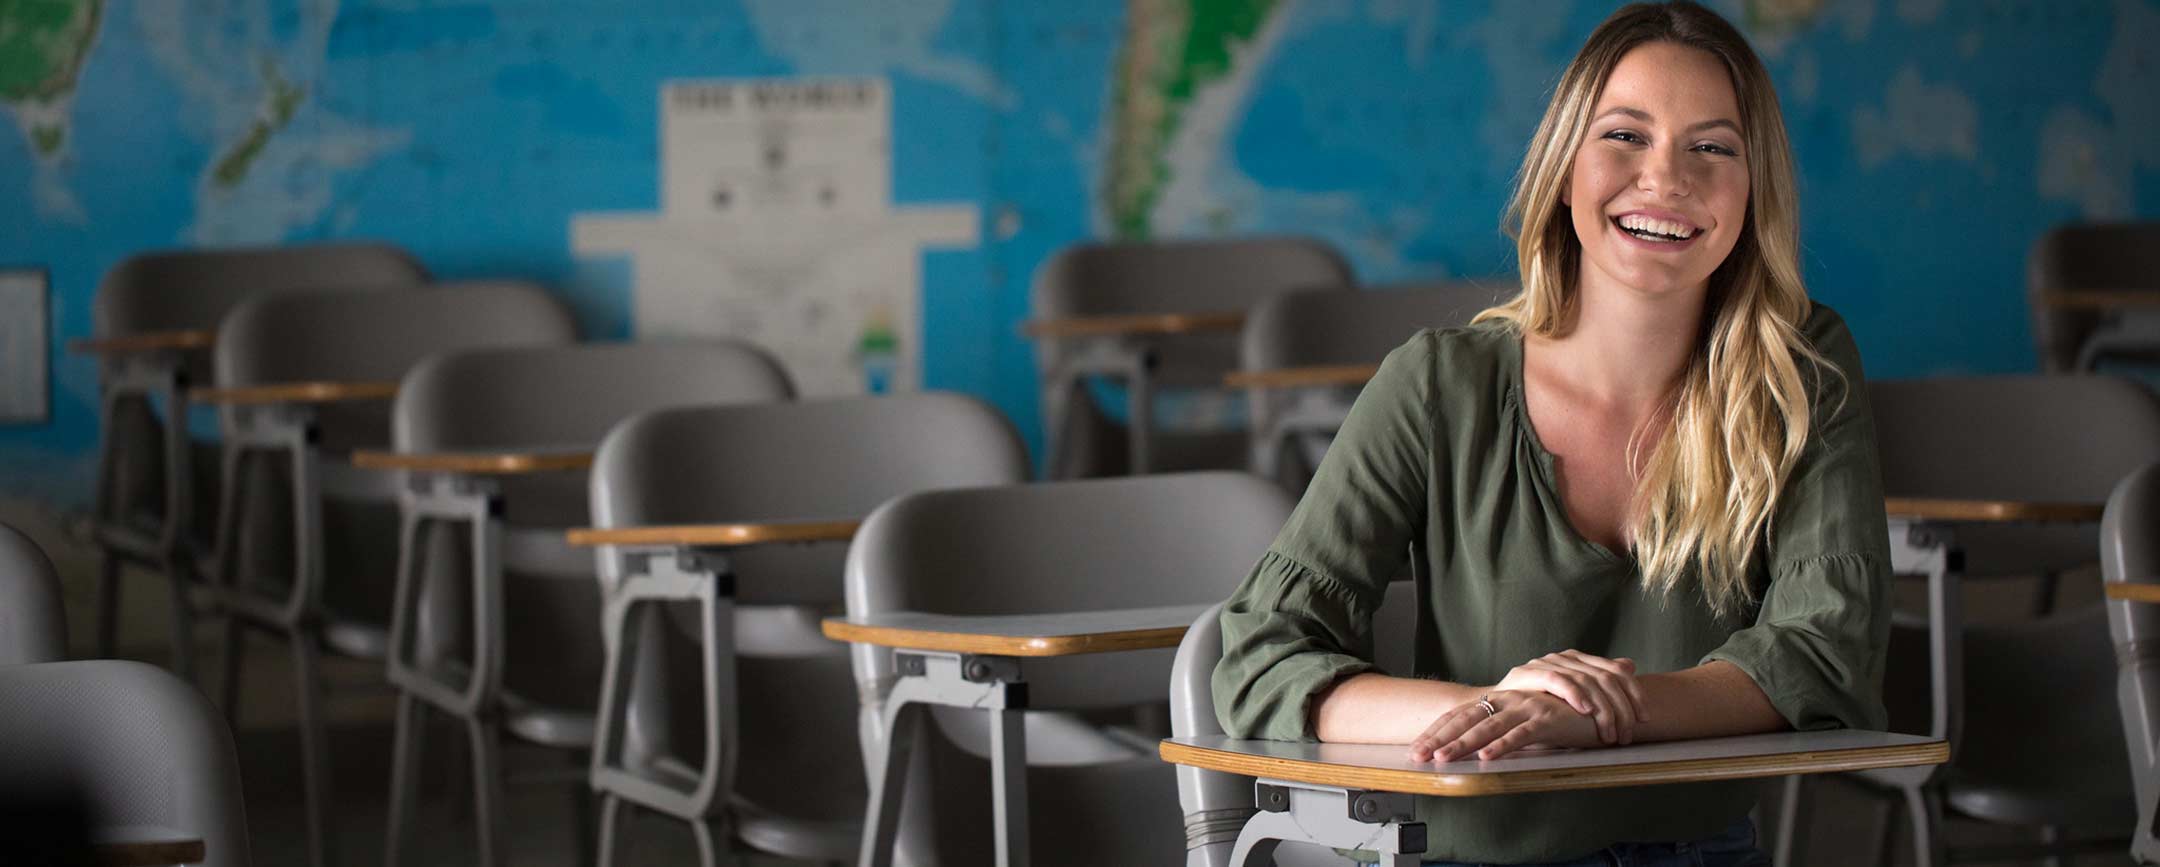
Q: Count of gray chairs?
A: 13